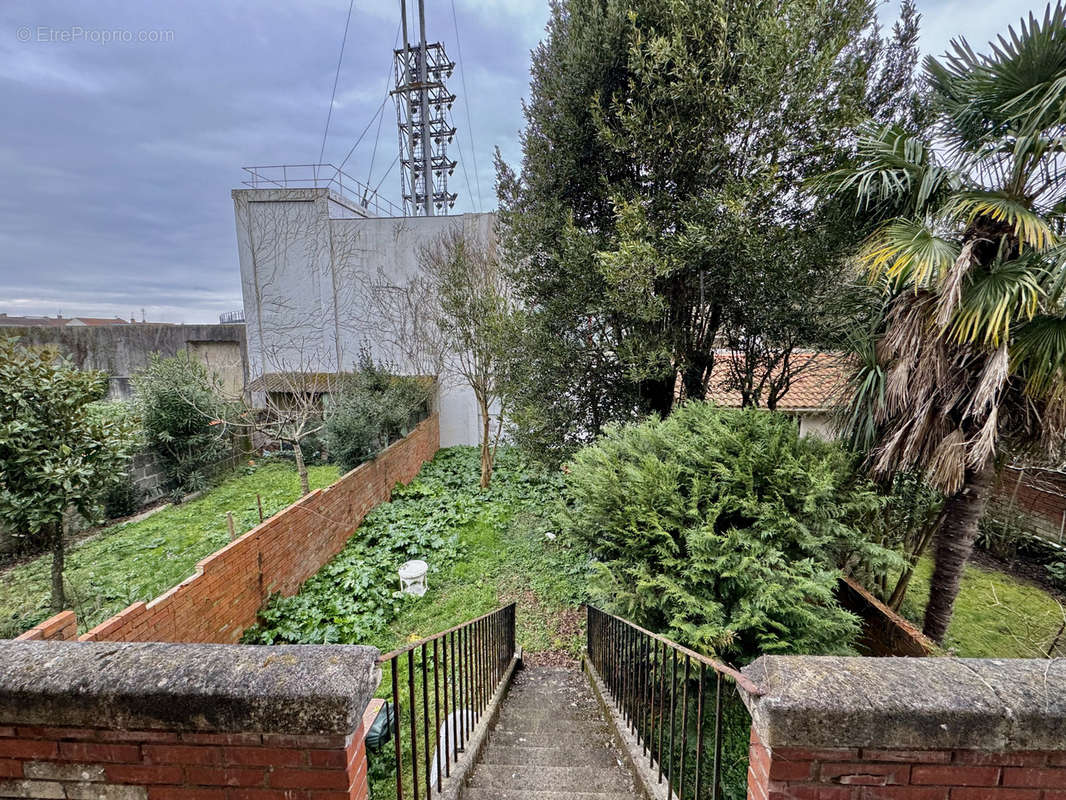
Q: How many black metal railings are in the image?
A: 2